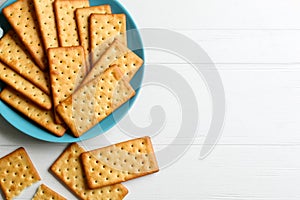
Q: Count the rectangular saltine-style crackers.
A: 15